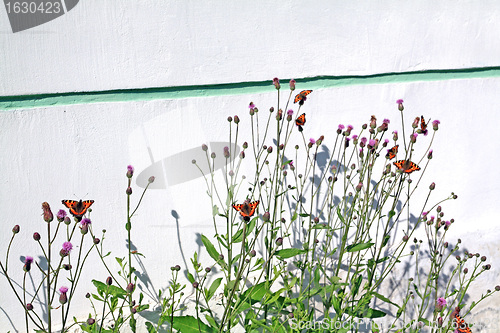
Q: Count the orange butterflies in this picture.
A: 8